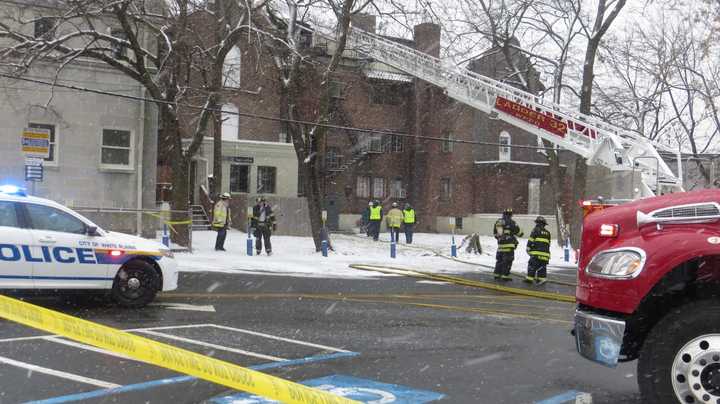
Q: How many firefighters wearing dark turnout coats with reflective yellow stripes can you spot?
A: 3